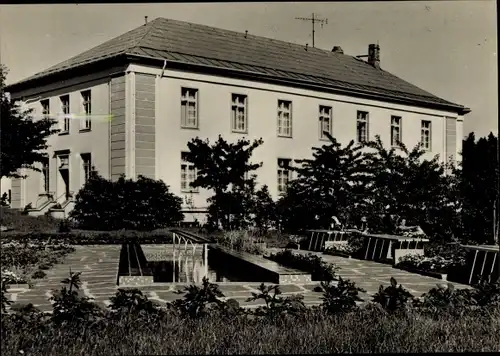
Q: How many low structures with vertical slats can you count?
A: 3